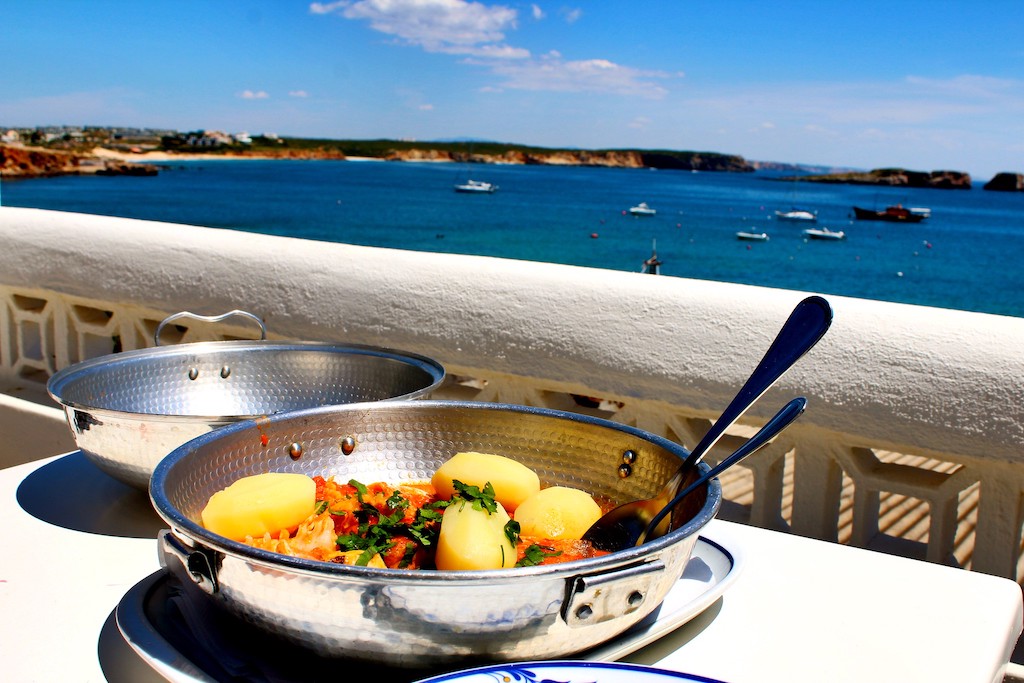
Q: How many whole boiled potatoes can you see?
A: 4